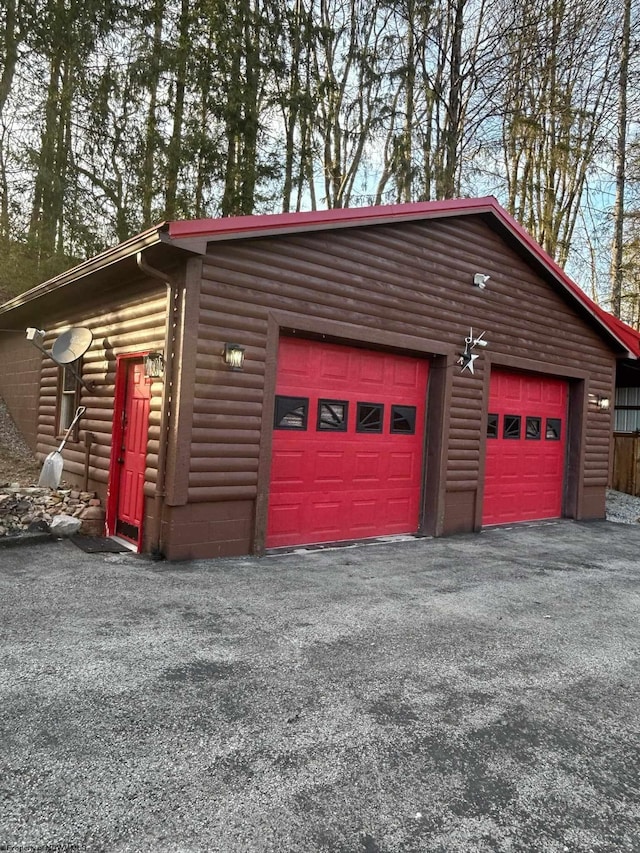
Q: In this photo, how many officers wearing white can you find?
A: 0